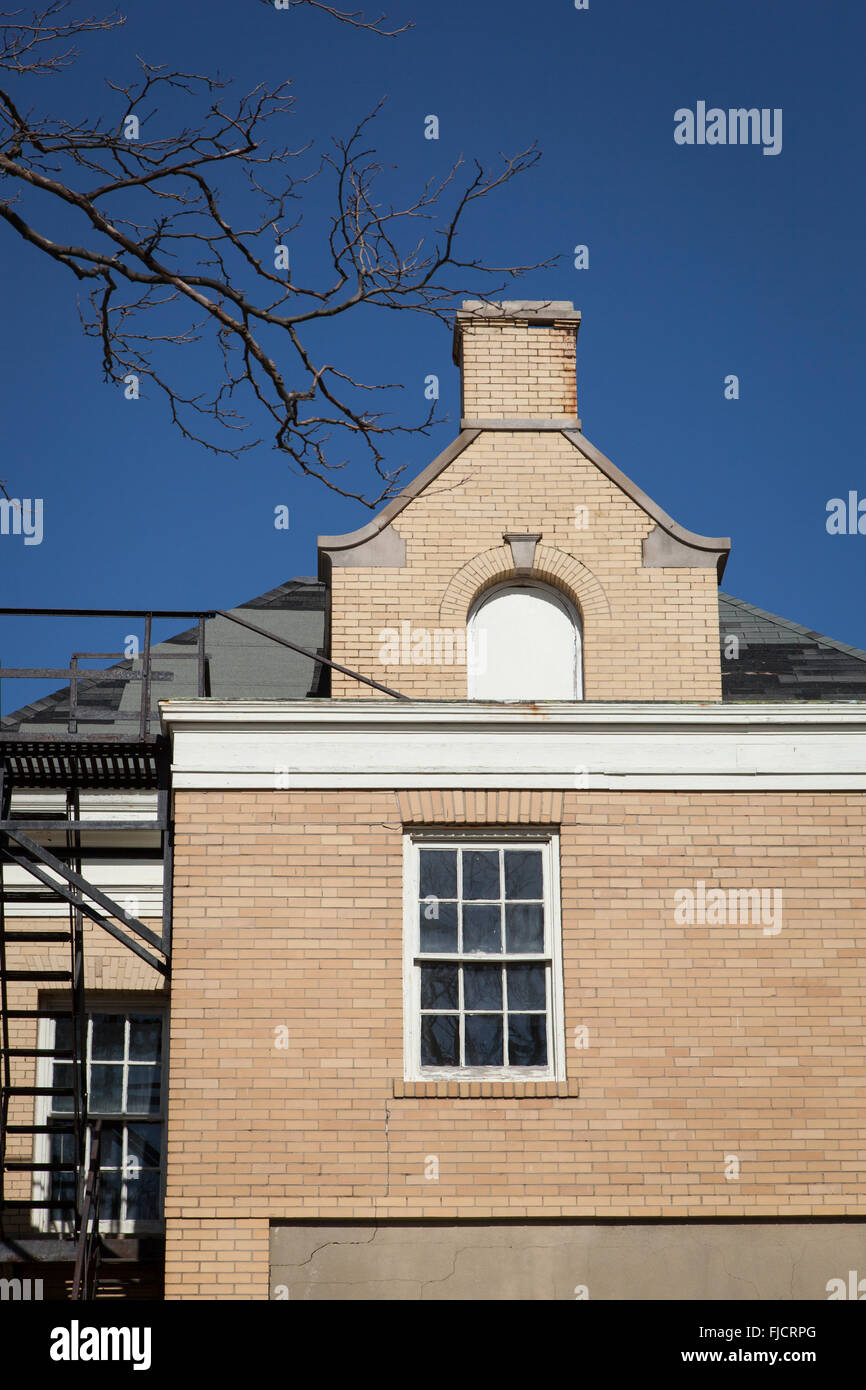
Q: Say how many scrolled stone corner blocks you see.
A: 2